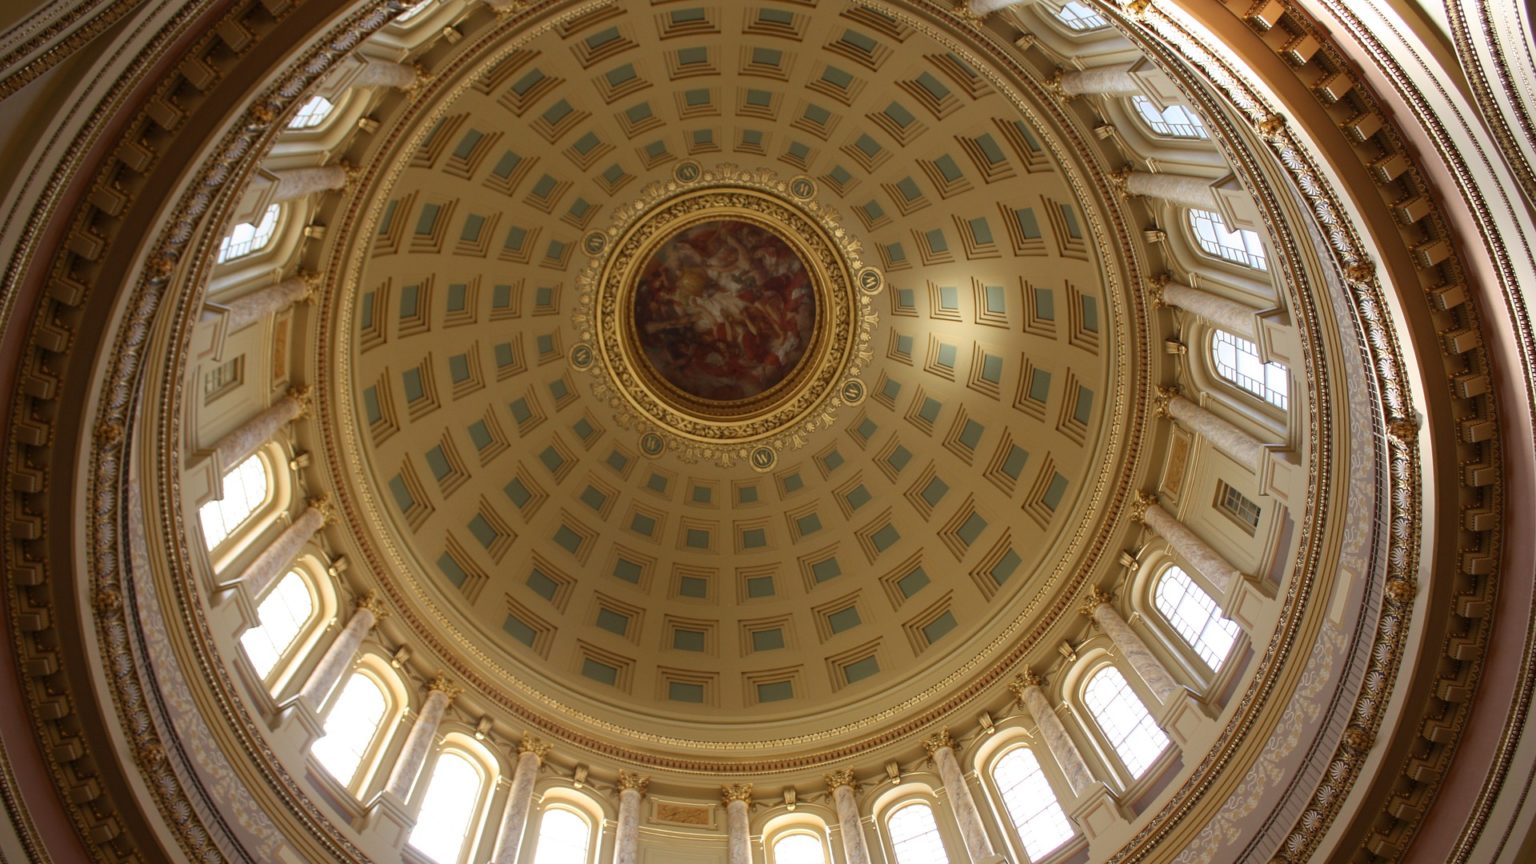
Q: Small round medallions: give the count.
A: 8